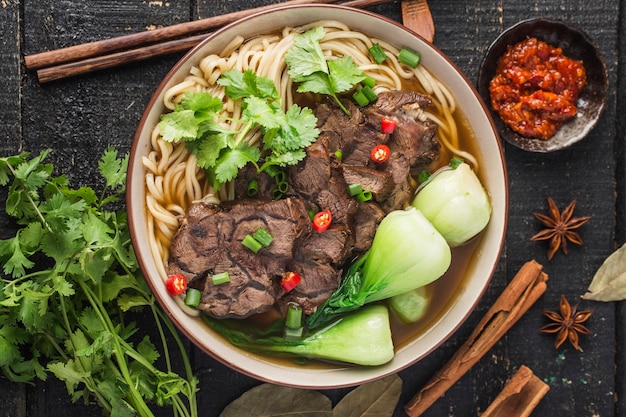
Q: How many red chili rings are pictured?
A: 5